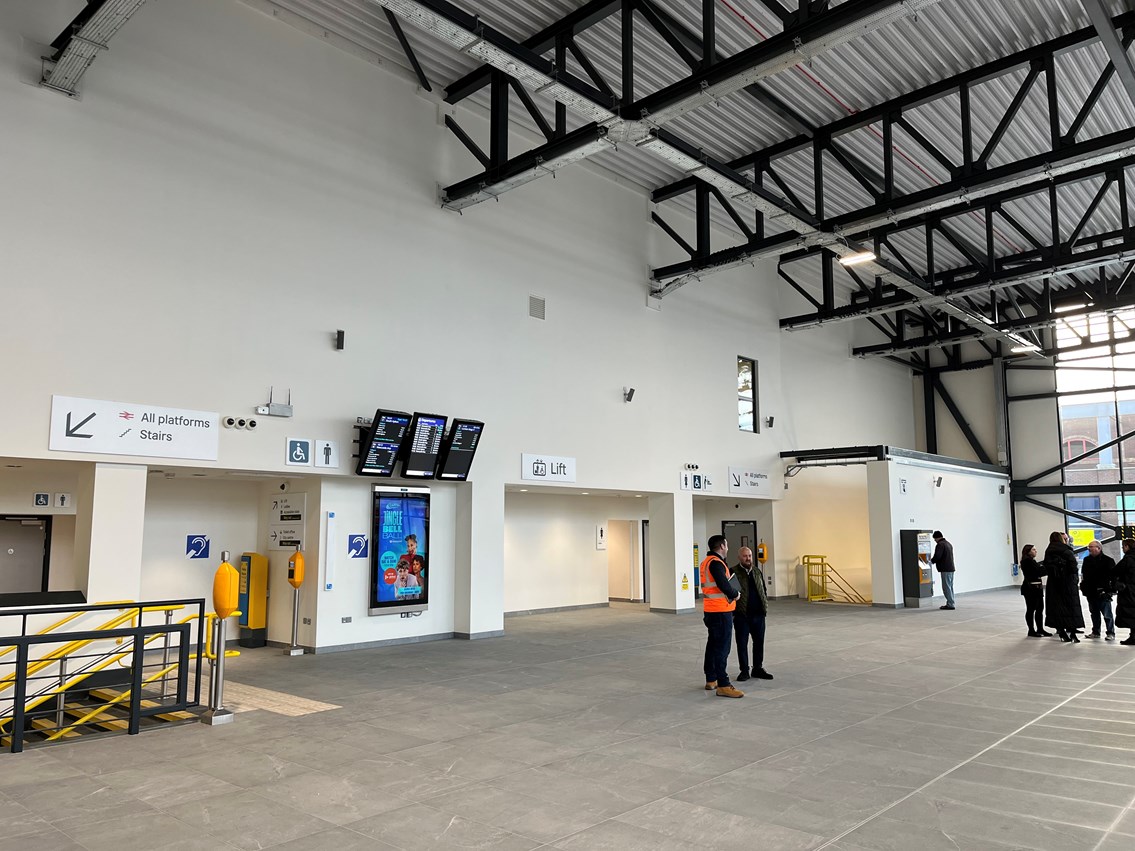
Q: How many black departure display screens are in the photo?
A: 3